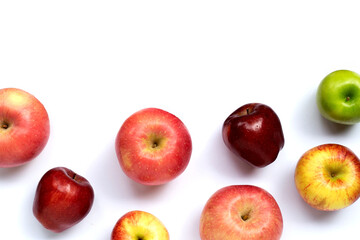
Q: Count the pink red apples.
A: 3